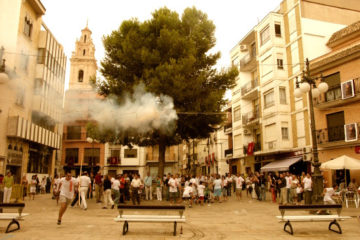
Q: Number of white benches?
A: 3